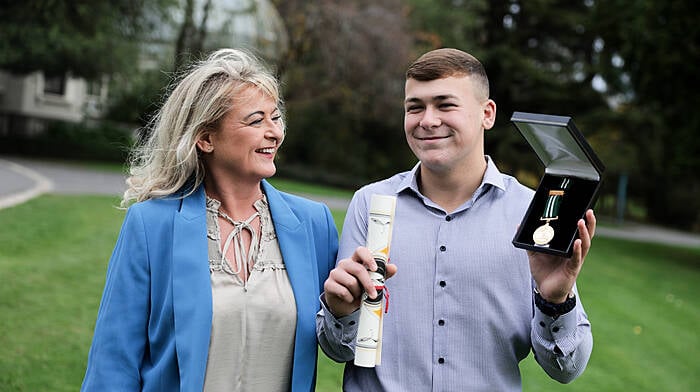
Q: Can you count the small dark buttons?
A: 9